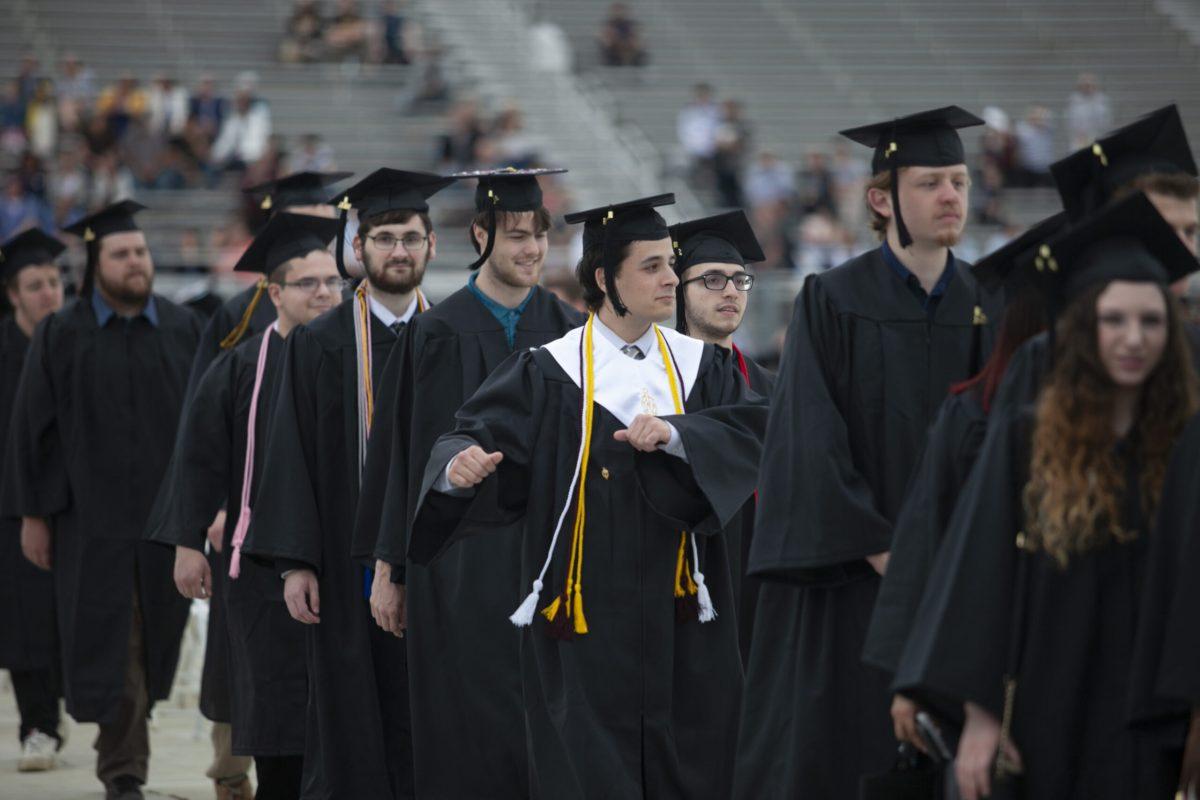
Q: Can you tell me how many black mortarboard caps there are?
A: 12